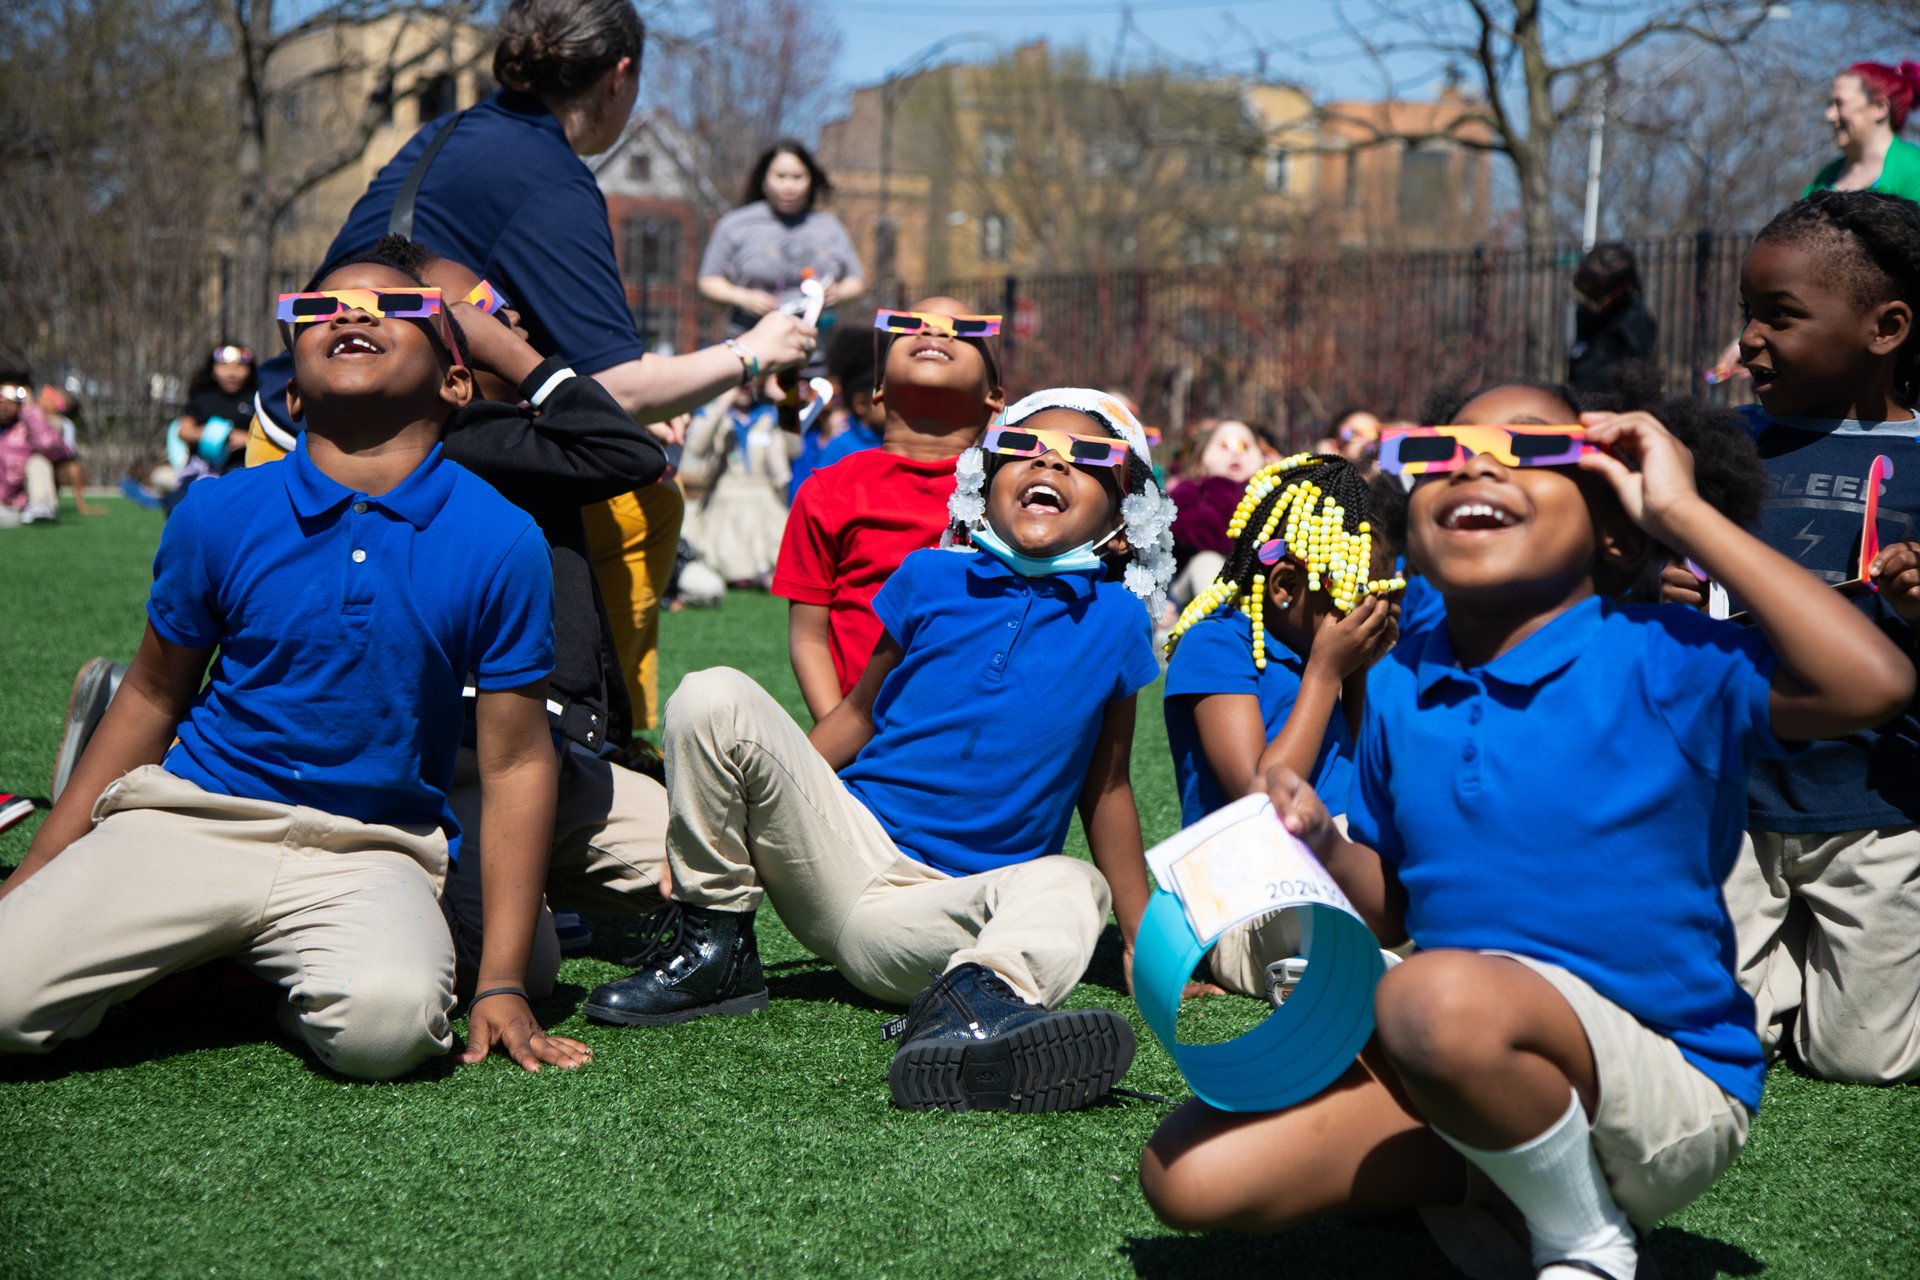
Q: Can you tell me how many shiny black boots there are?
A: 2